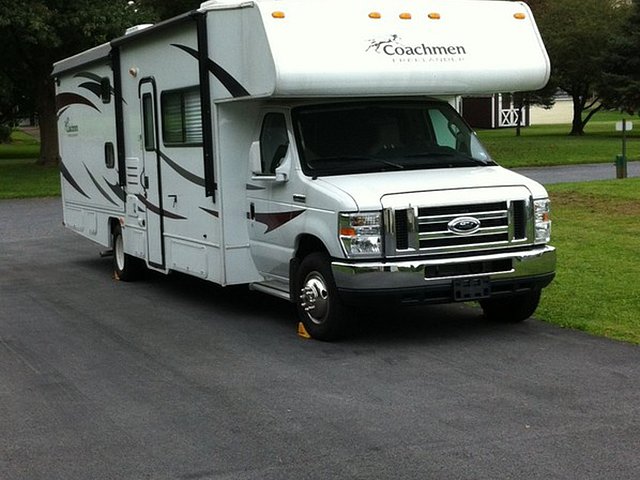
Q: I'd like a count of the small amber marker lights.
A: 5